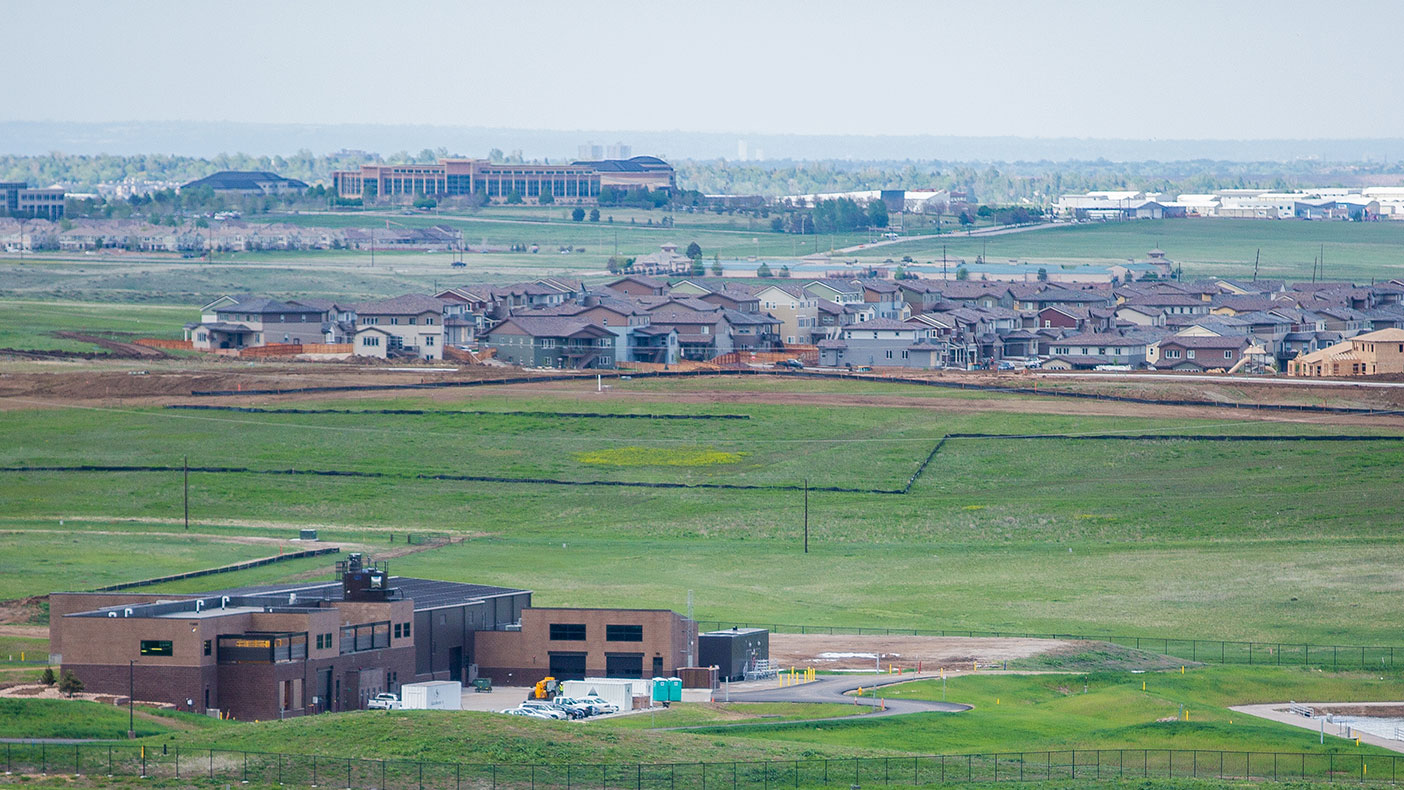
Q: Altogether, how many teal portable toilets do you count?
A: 2